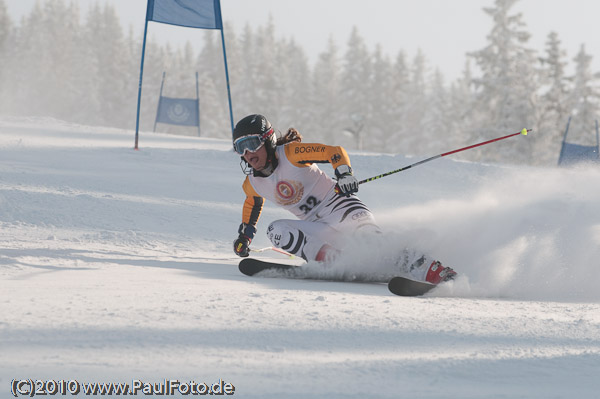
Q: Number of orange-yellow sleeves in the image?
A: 2